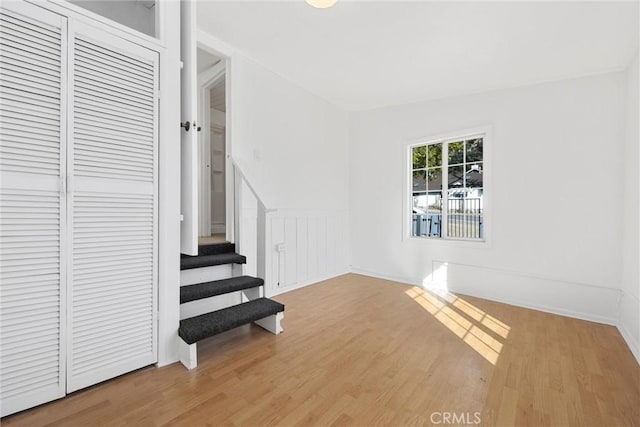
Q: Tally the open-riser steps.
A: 3